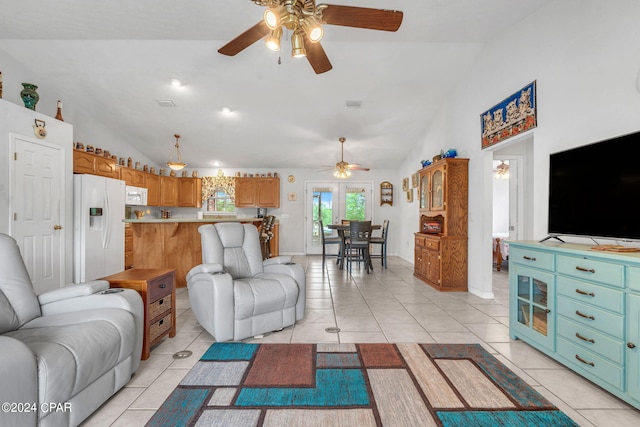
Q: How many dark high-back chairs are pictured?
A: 4